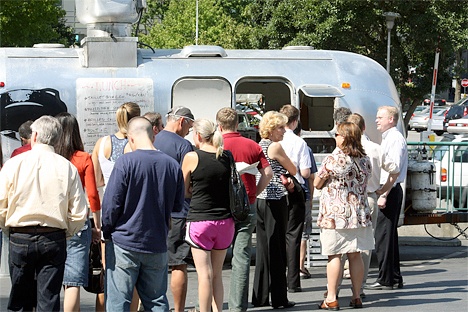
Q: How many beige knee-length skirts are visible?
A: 1